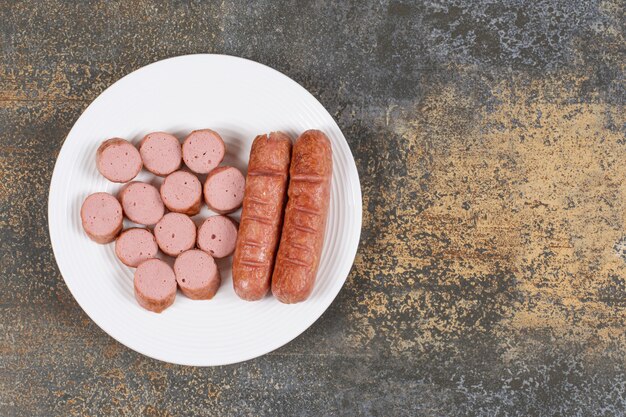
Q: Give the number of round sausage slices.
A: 12